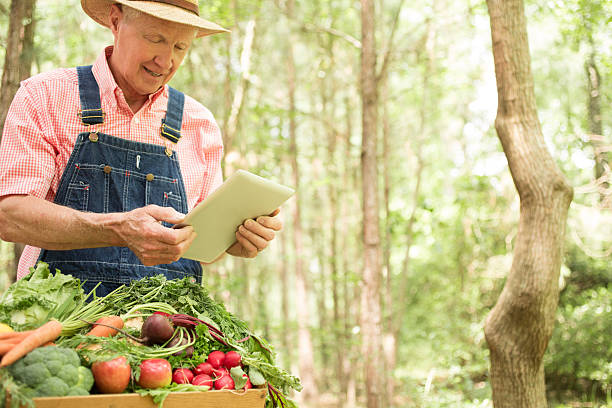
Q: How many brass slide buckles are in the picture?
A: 2